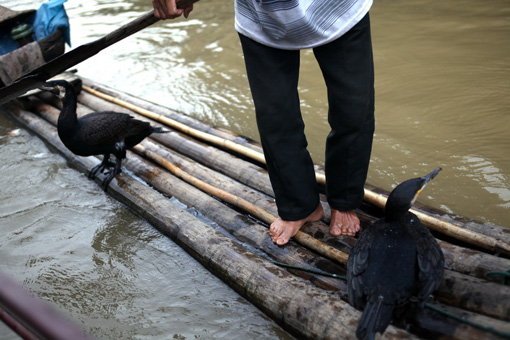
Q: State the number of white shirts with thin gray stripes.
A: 1